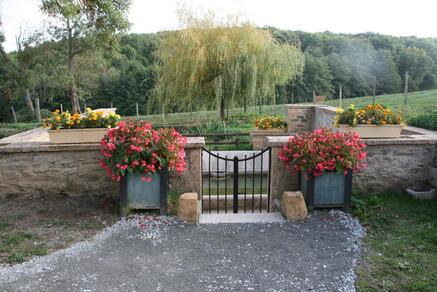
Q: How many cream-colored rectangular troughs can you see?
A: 3